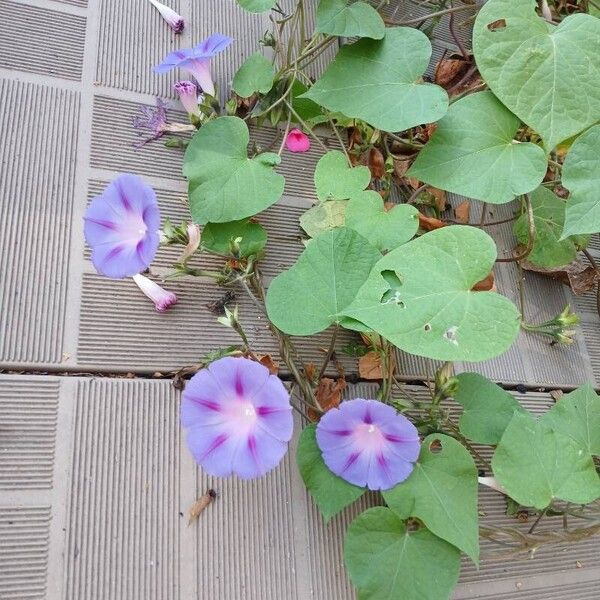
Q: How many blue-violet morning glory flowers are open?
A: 4